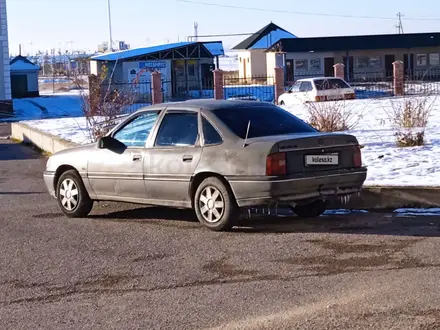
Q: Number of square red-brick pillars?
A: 6